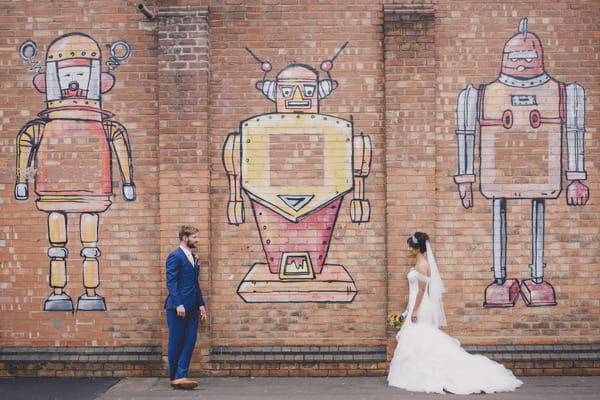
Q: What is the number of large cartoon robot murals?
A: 3